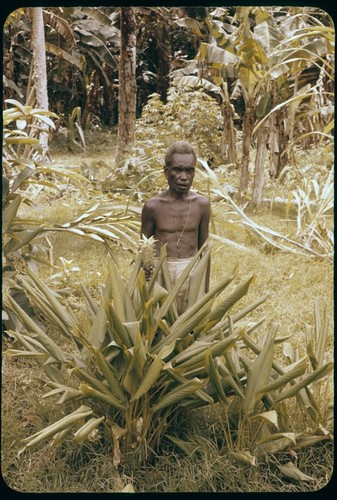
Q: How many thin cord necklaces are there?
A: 1